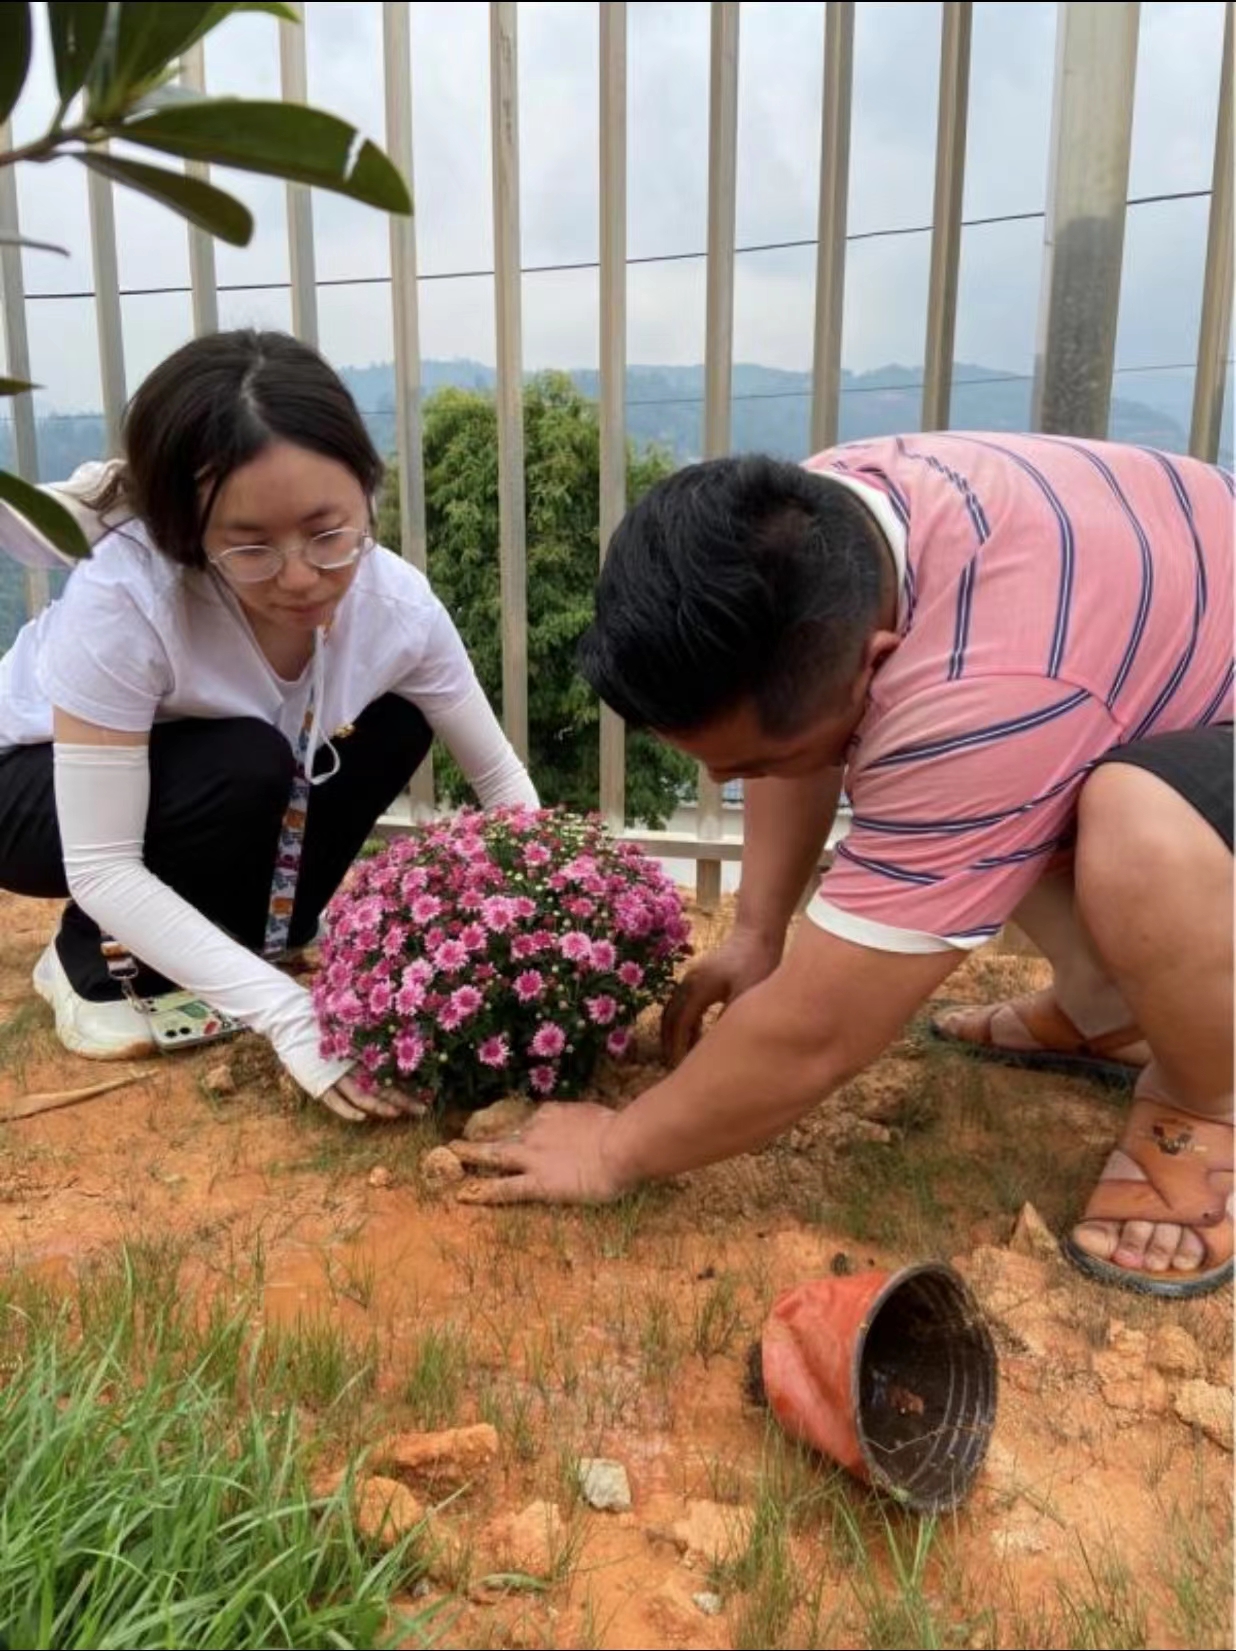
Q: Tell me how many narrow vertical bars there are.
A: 11